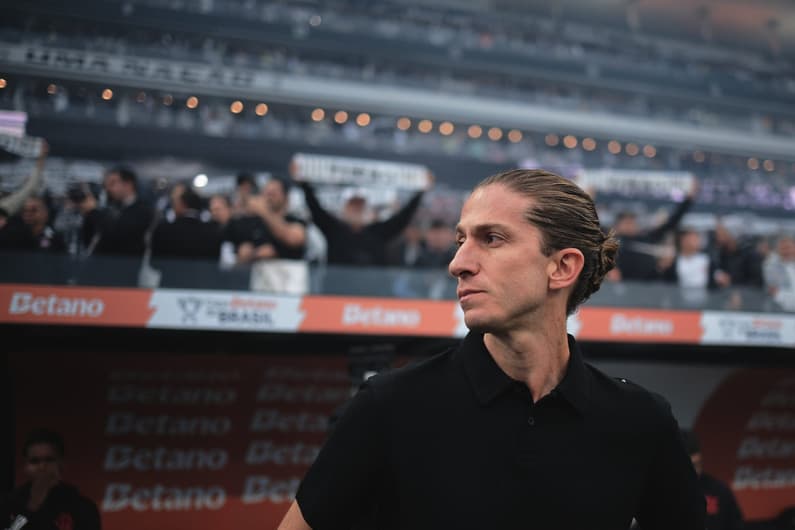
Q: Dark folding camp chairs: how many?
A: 0